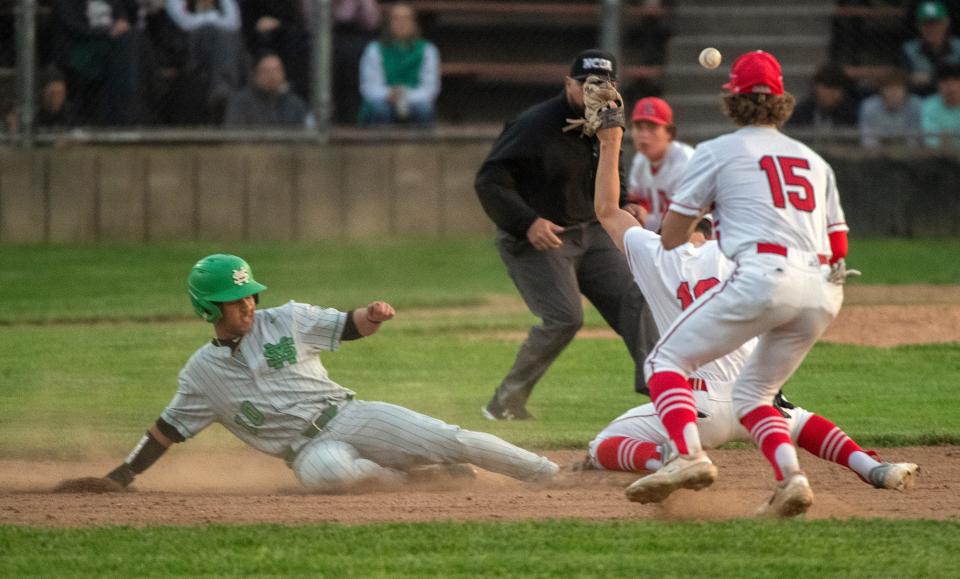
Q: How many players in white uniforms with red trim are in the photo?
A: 3